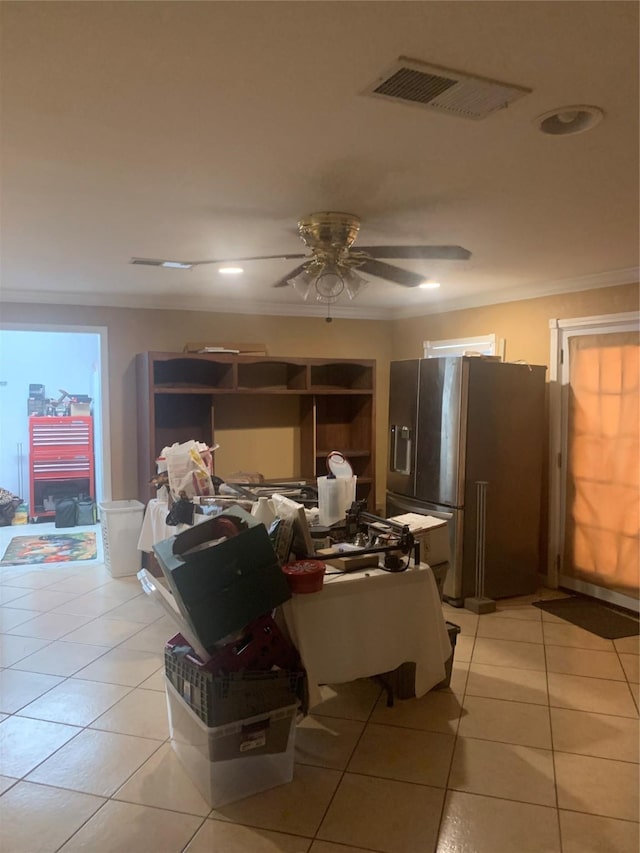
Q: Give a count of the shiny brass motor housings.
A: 1